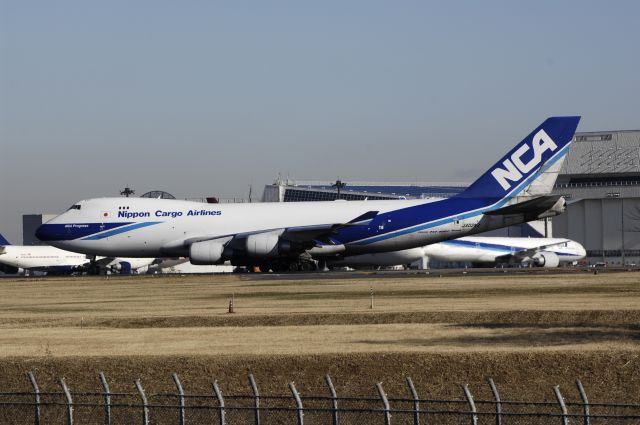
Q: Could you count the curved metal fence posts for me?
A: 15